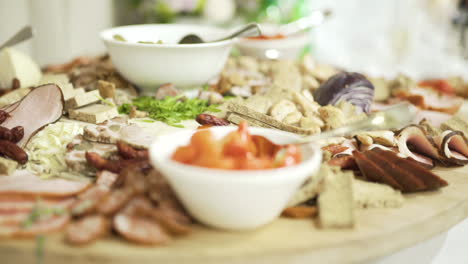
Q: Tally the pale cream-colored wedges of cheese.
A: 1